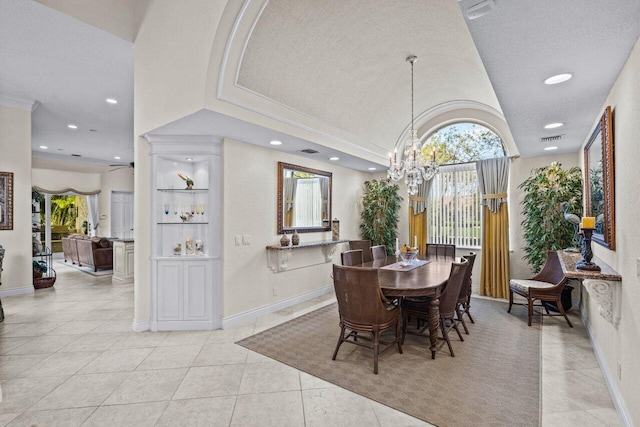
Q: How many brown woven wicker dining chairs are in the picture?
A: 8